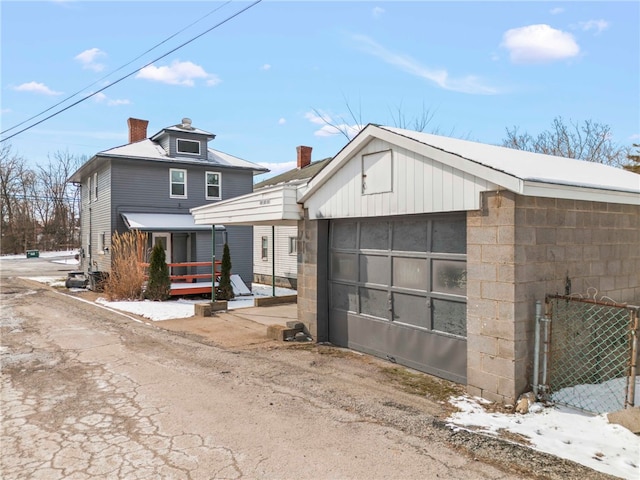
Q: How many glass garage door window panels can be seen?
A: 12